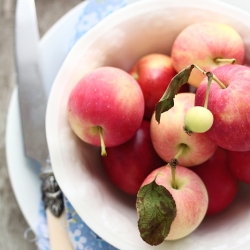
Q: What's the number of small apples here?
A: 1